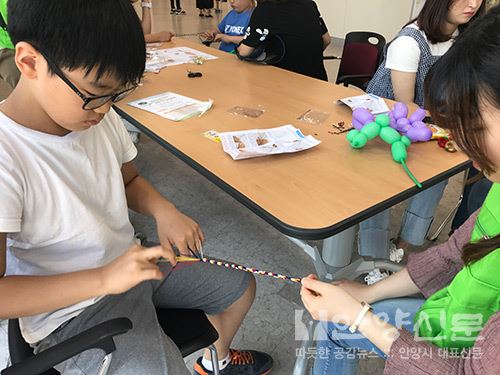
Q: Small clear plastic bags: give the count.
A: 2